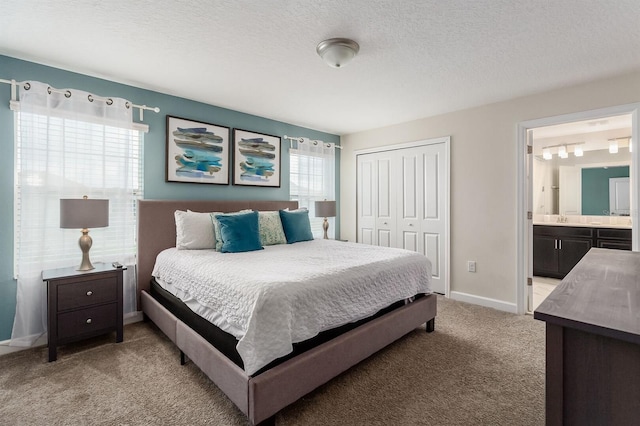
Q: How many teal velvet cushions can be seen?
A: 2